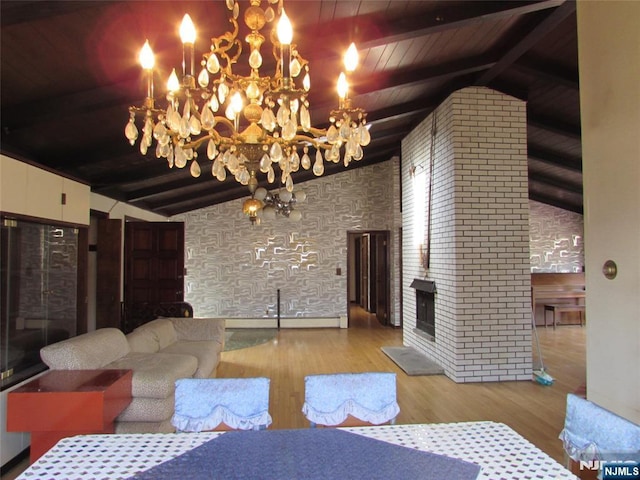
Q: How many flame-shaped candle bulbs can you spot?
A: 7